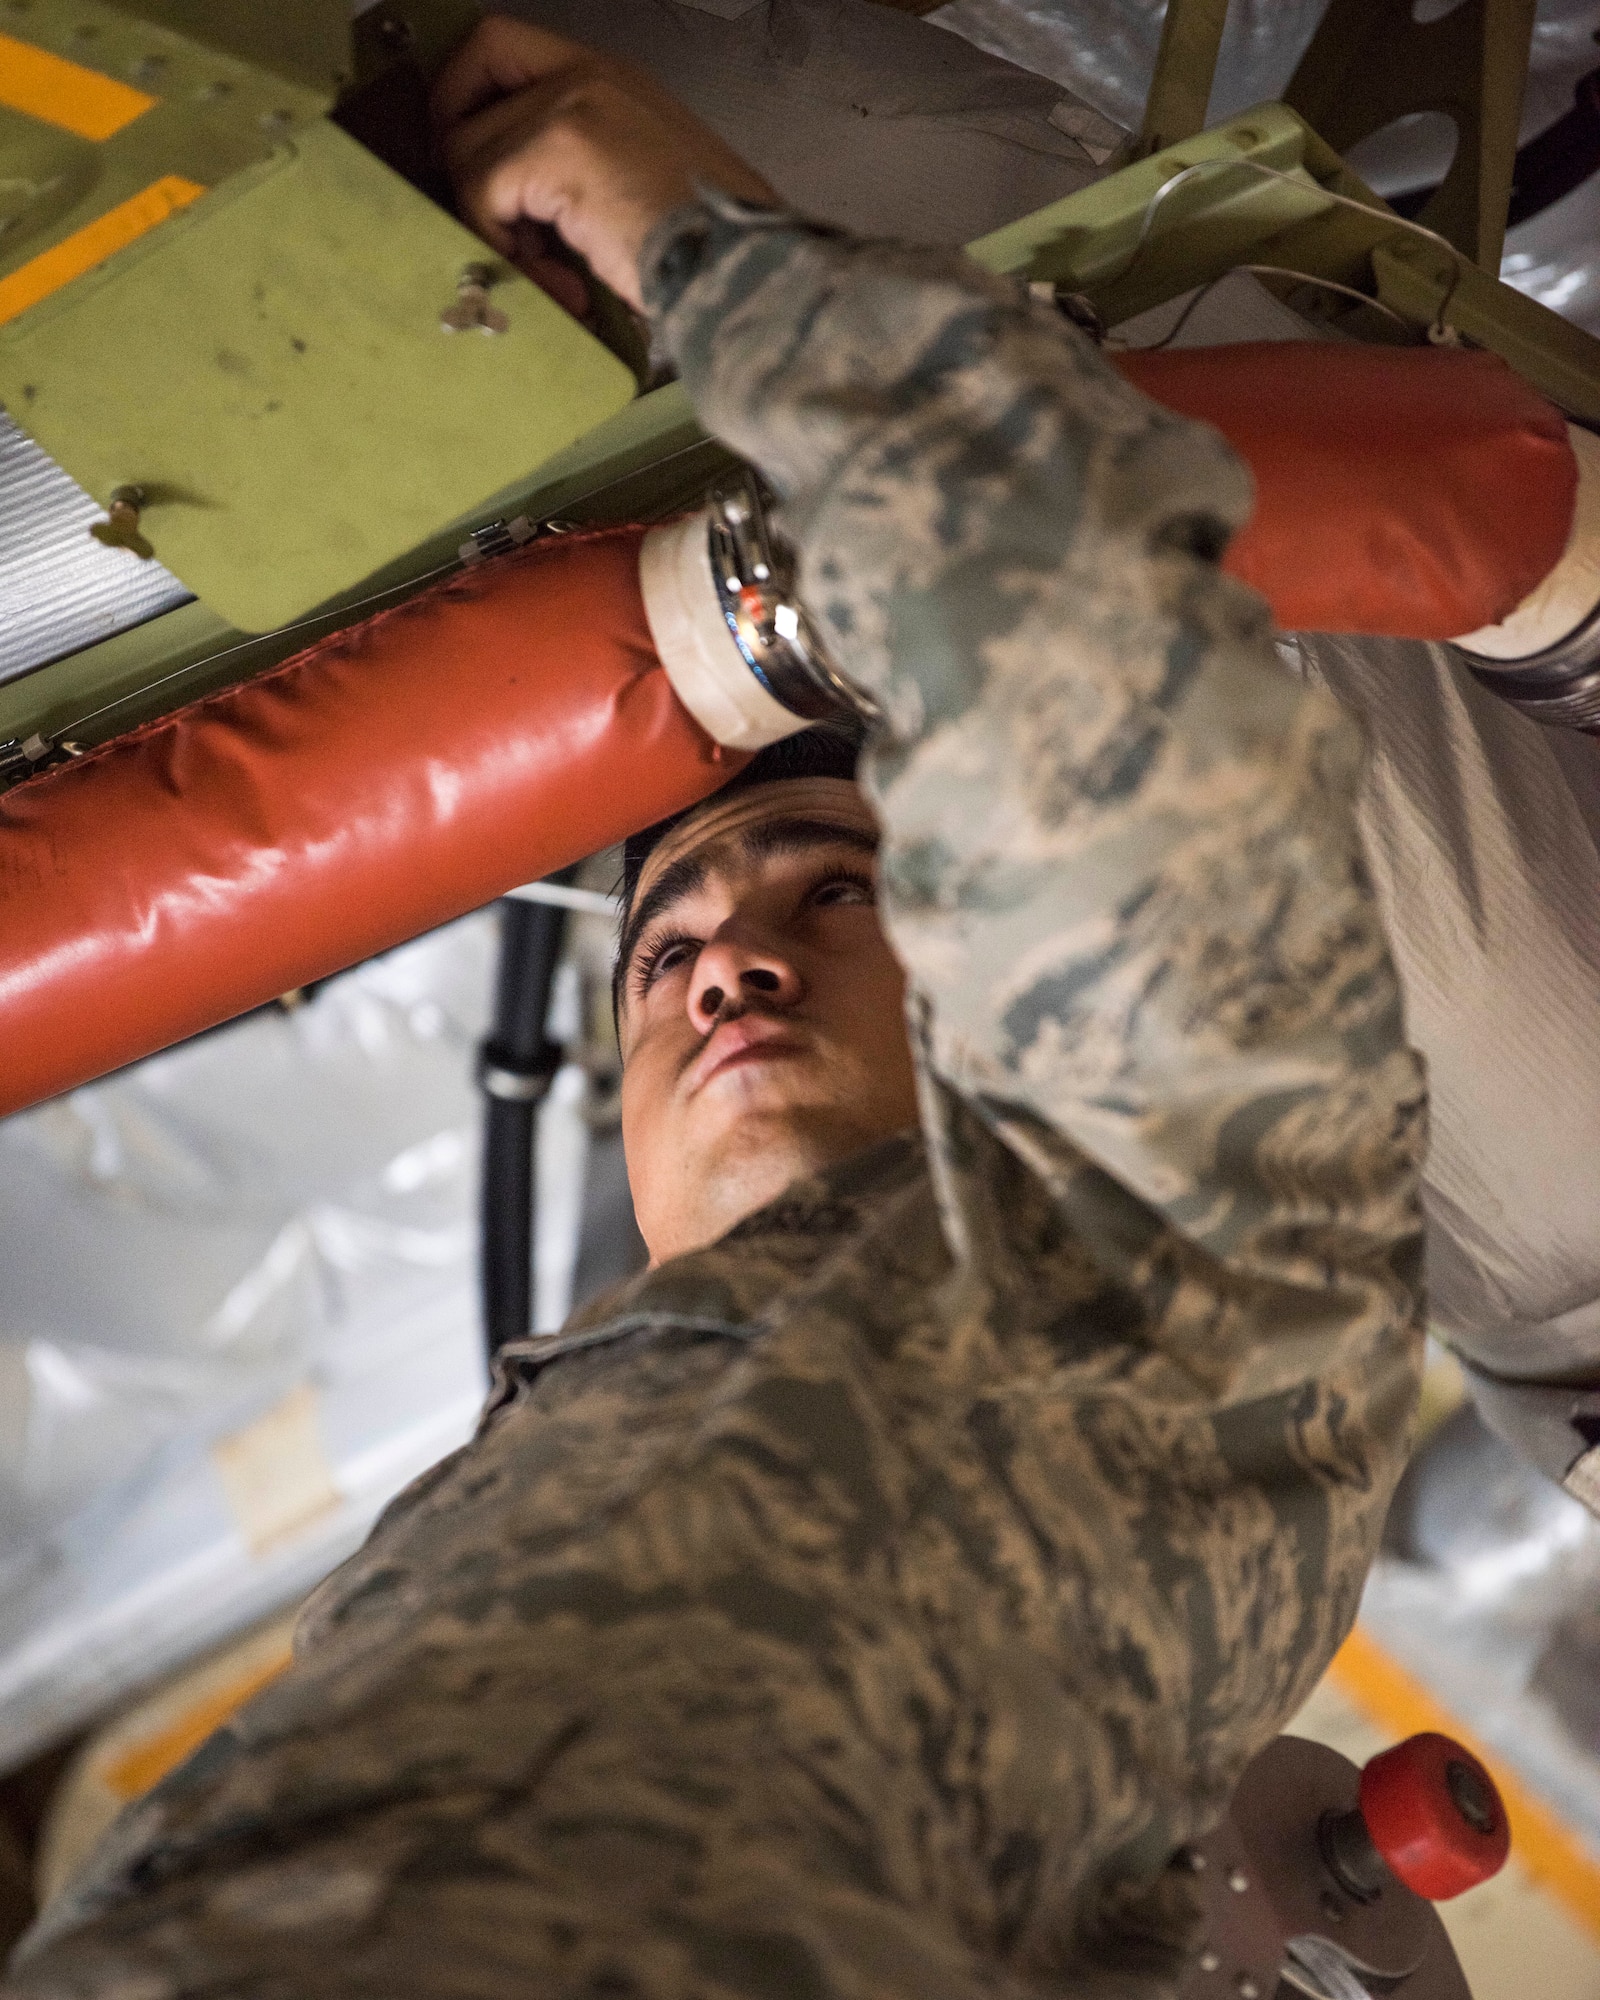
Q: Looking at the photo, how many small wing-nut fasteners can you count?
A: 2